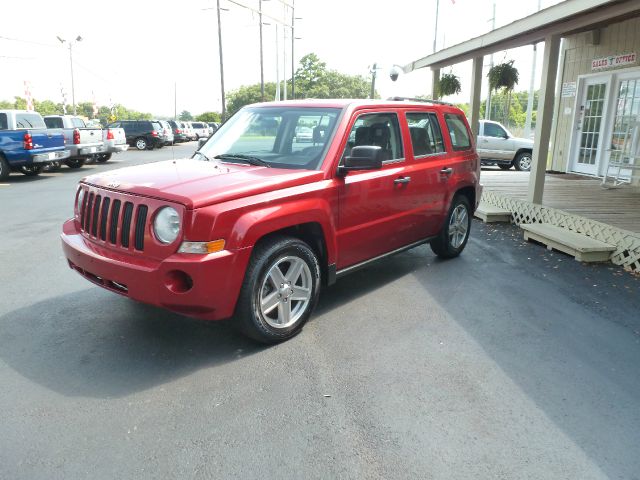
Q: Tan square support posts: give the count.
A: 3